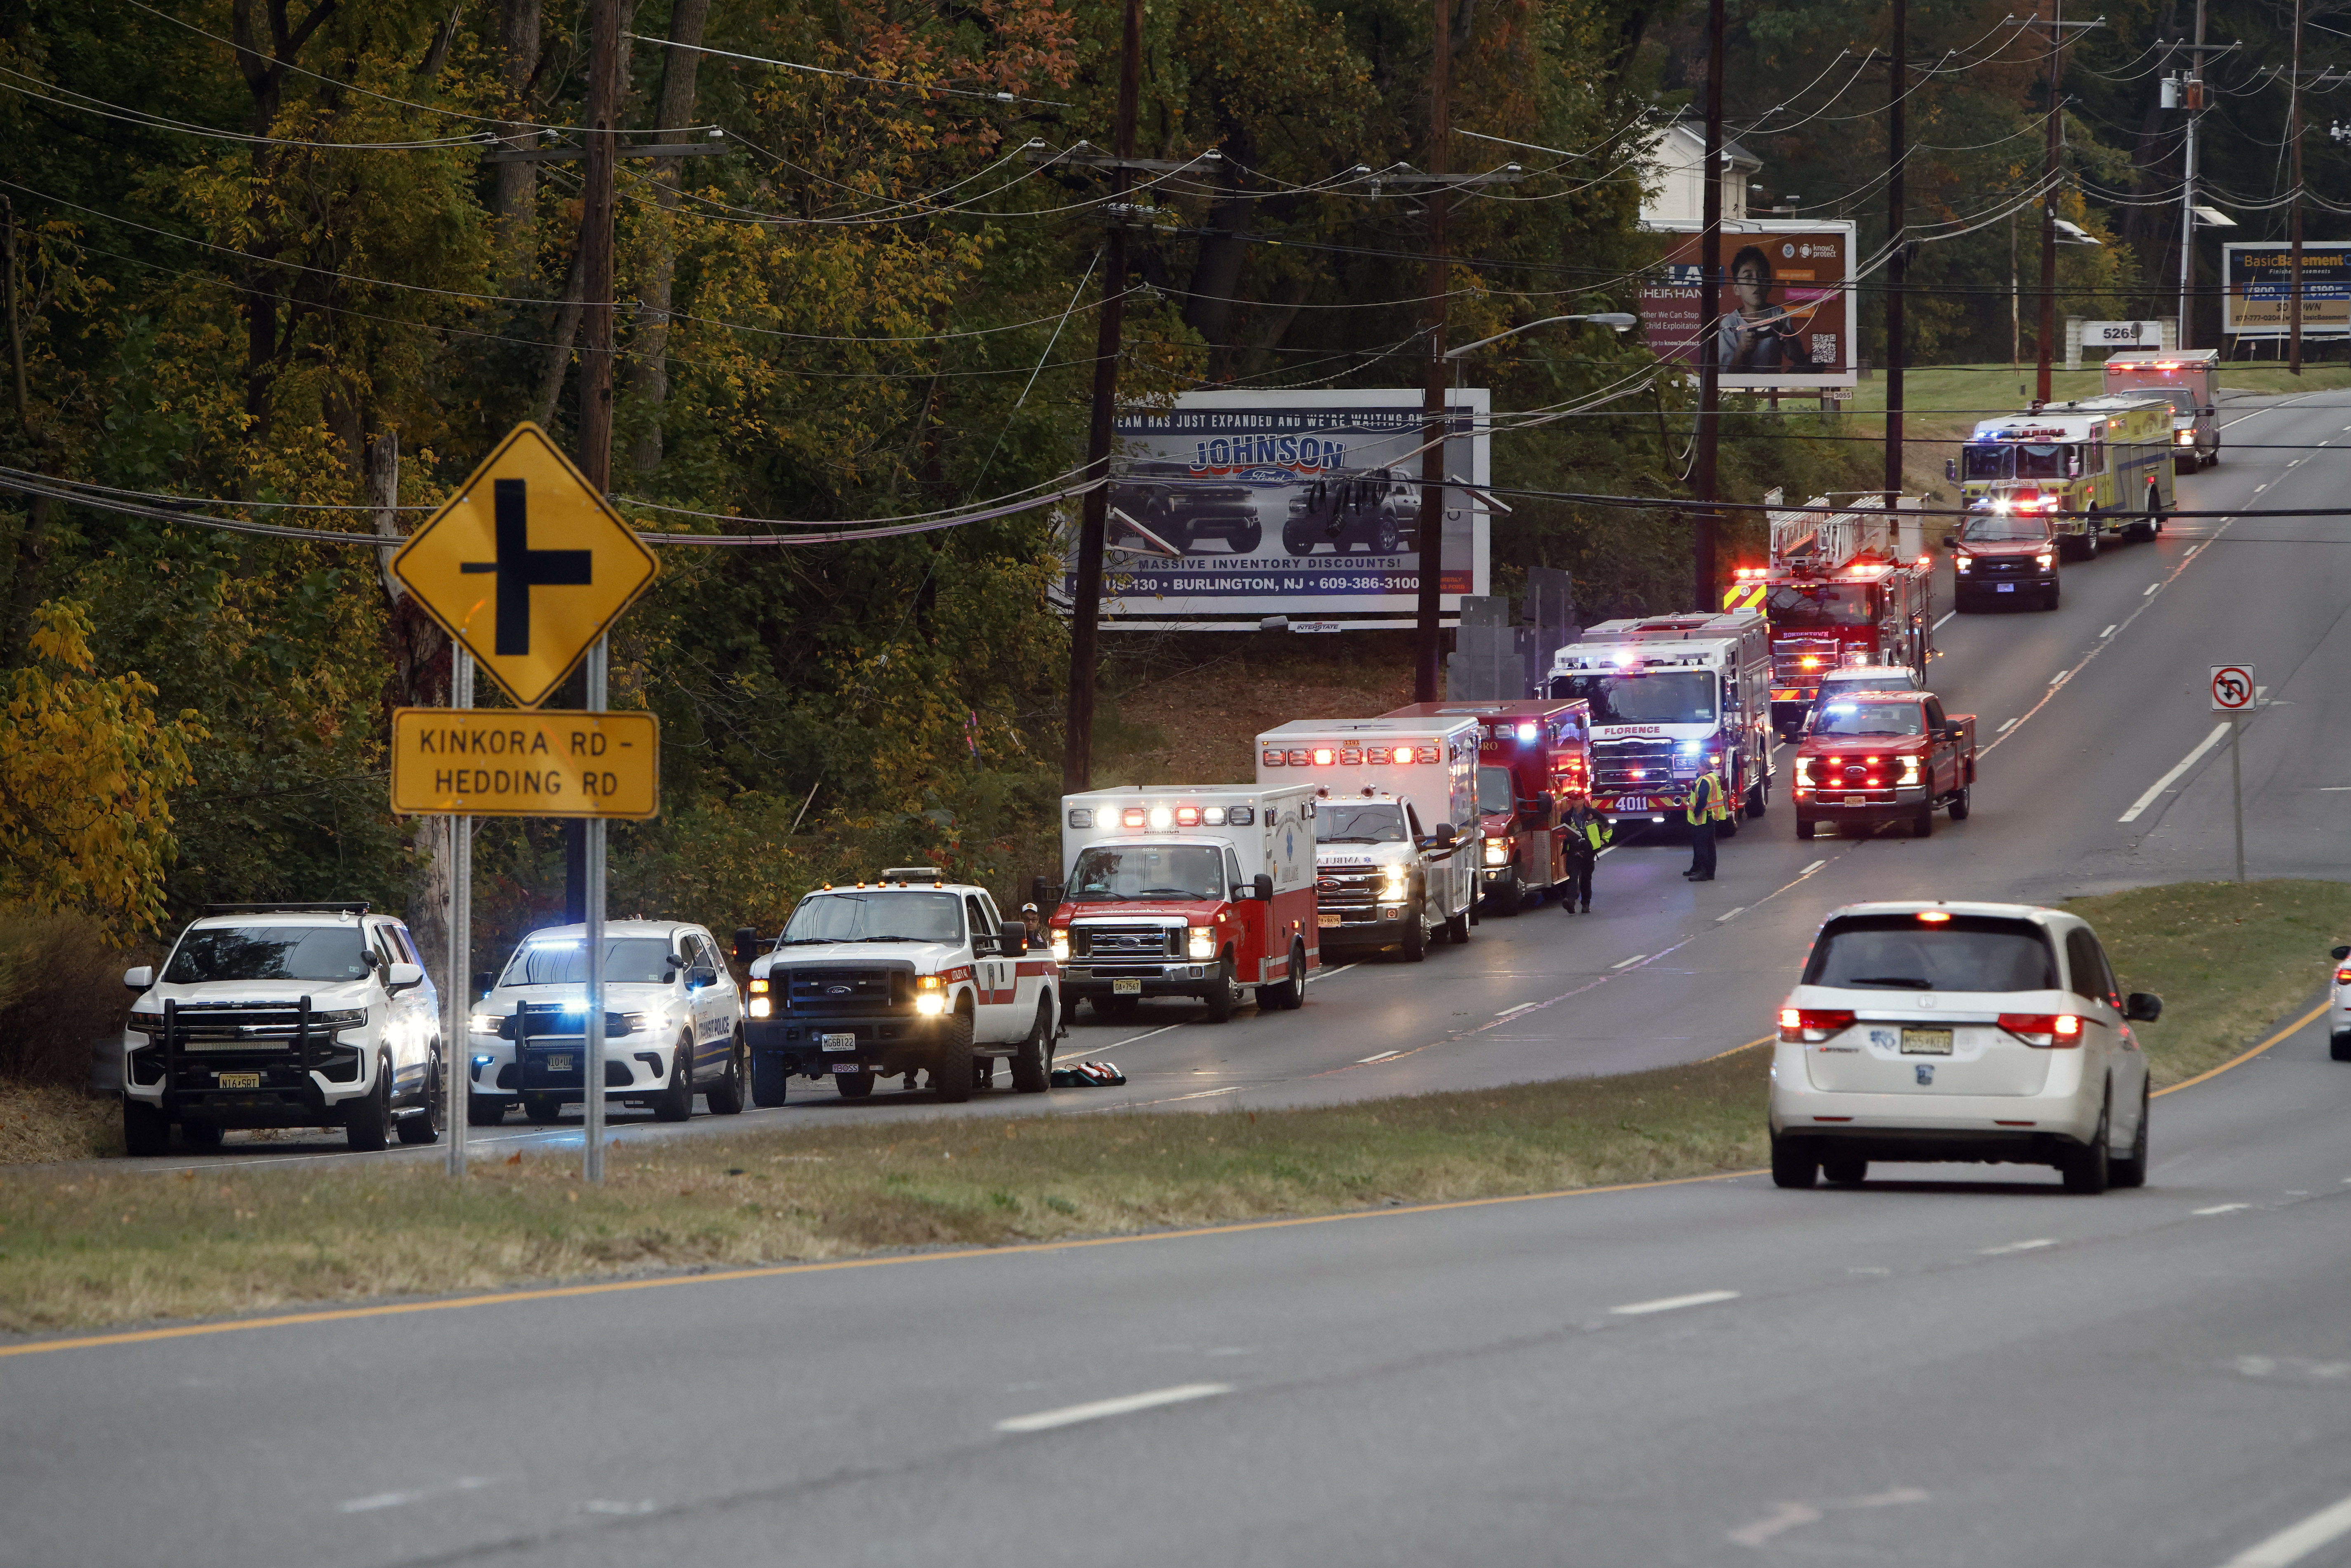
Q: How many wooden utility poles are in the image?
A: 8